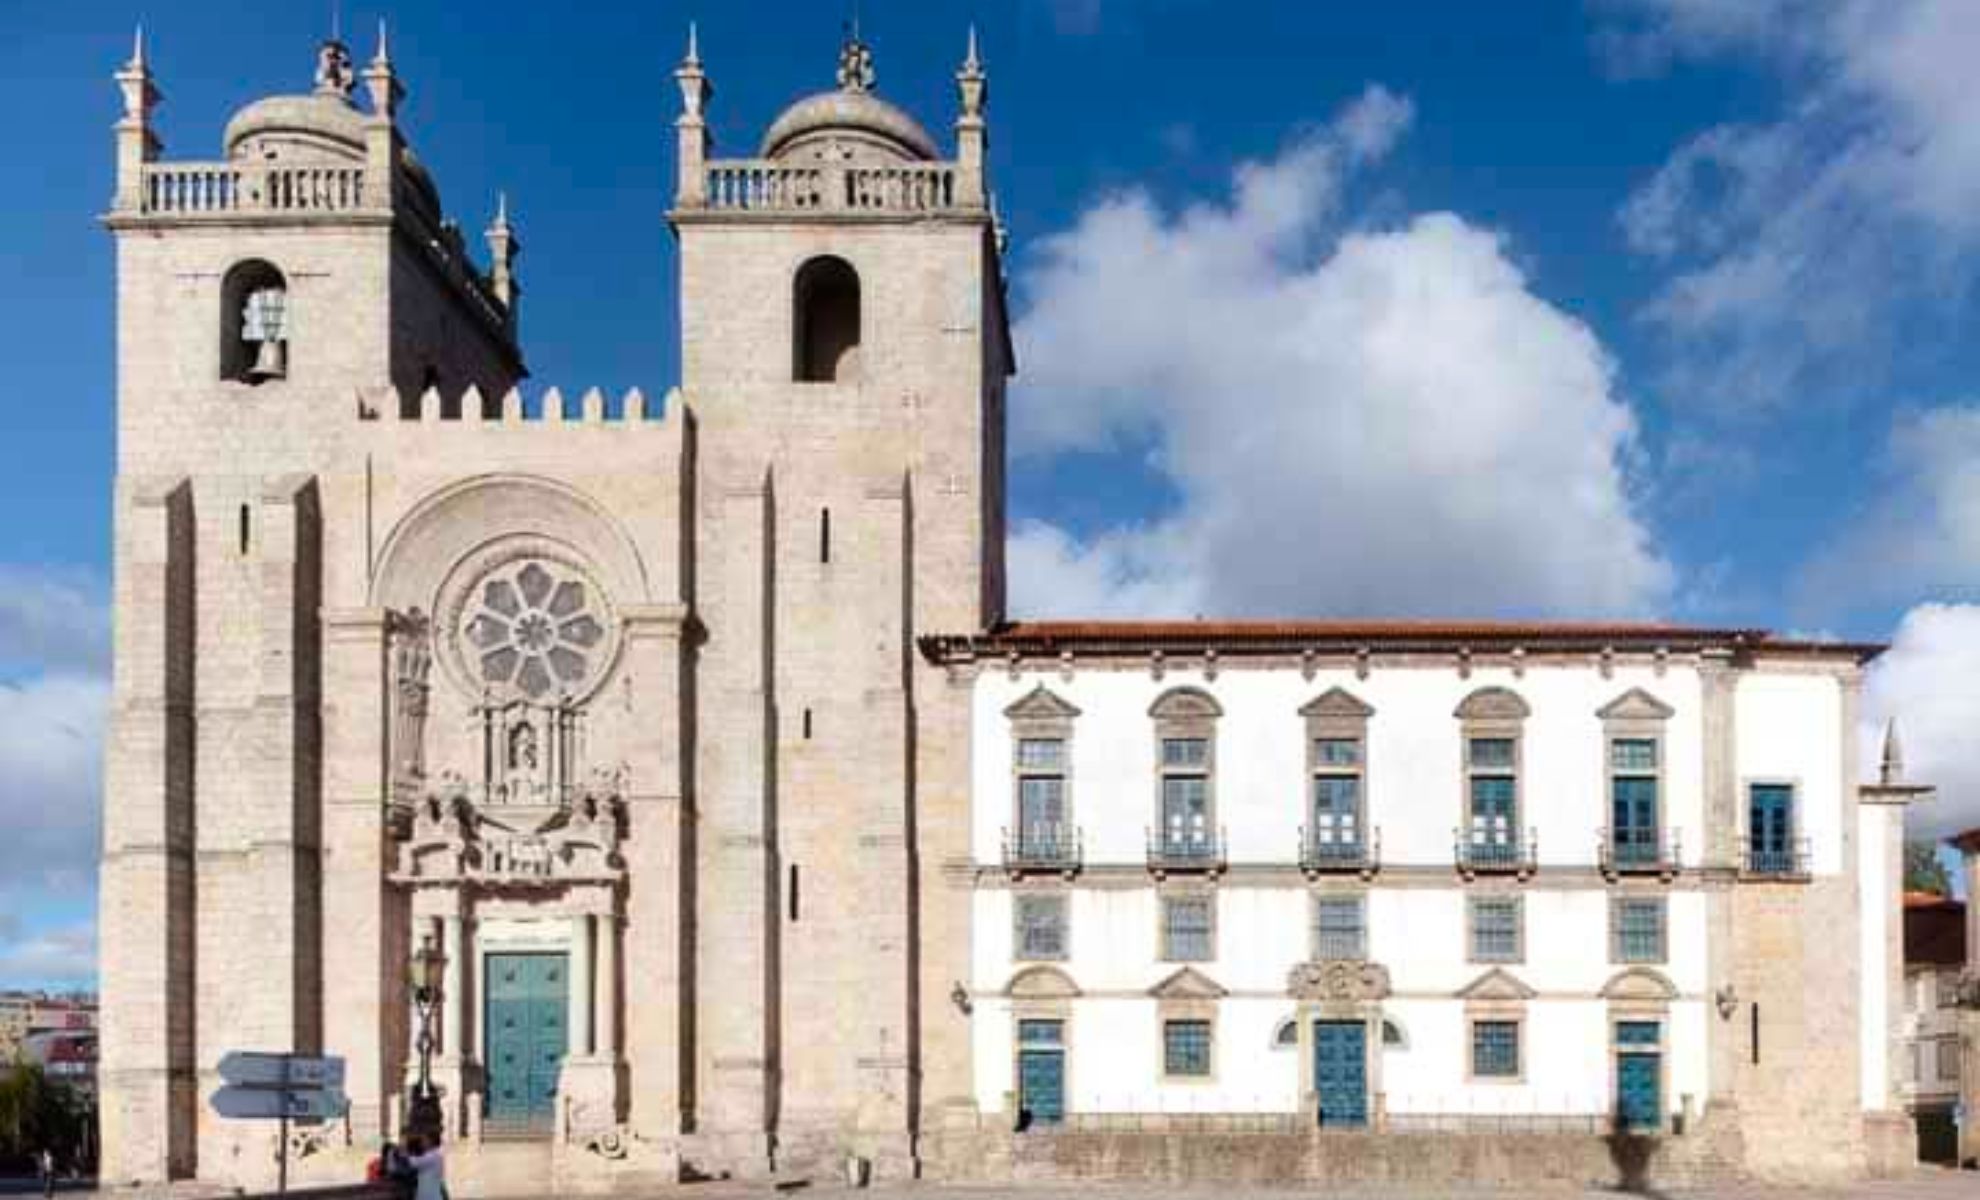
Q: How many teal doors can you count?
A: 4